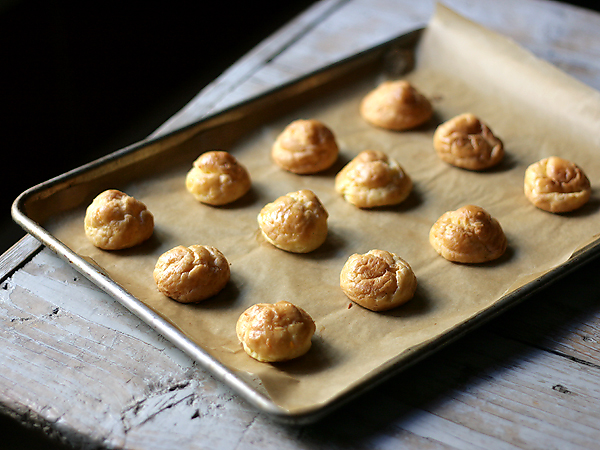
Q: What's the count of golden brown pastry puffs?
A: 12